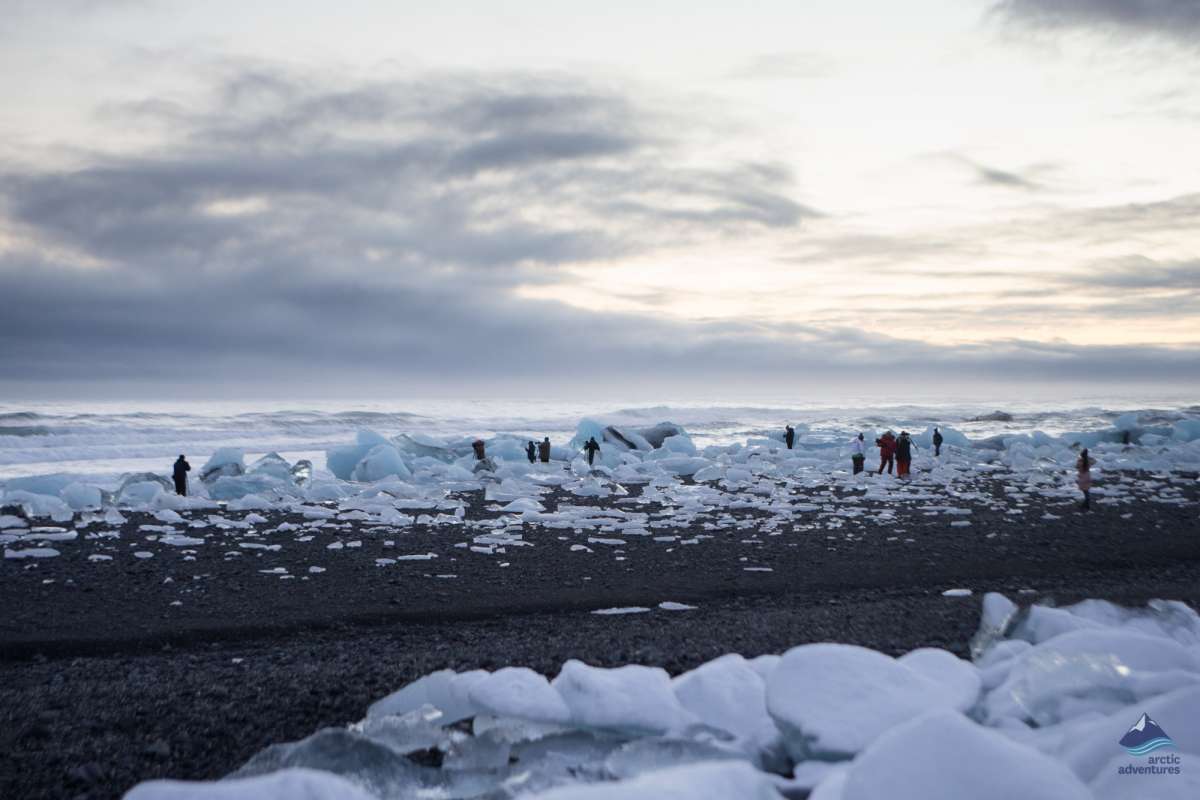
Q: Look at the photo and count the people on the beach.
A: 11